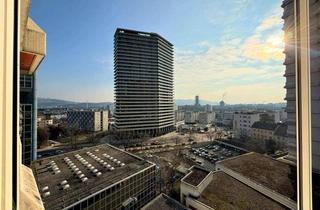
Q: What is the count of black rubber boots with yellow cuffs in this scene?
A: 0